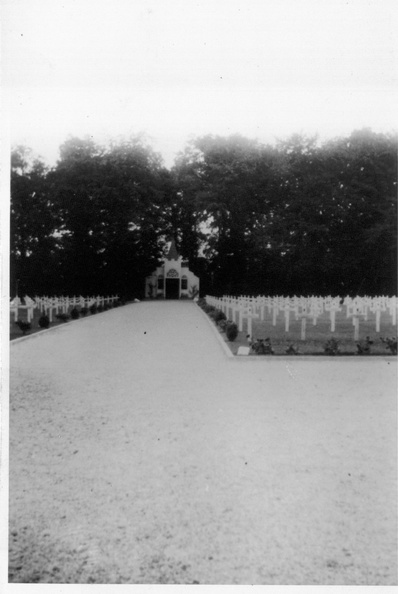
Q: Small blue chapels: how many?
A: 0